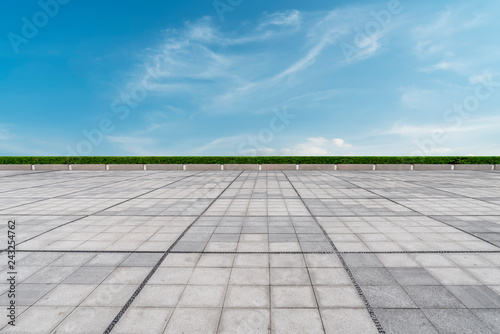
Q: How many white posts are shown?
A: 13